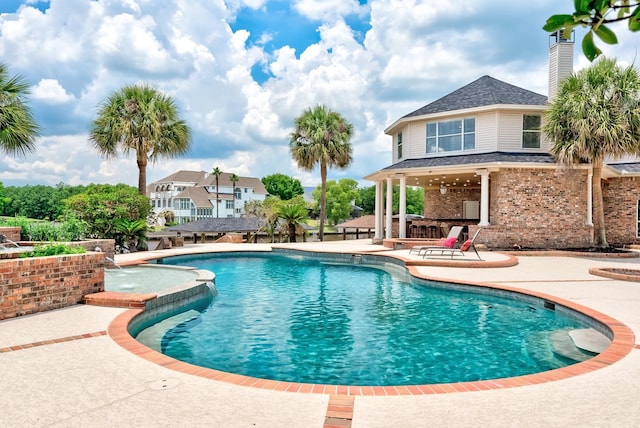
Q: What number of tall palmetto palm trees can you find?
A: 4